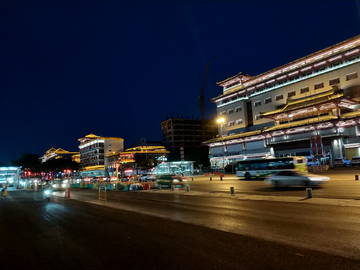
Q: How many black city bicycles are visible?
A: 0